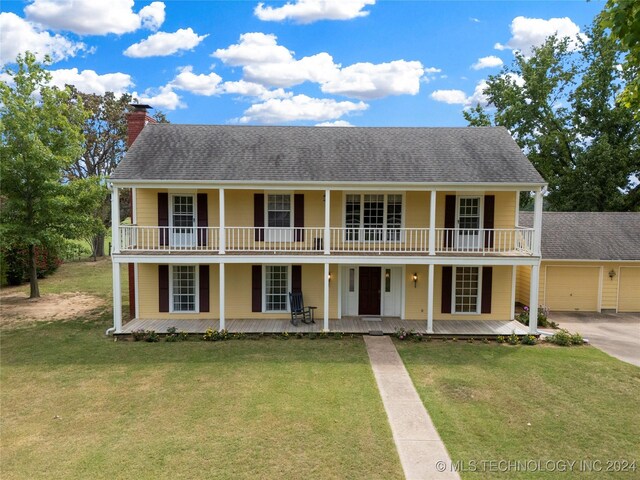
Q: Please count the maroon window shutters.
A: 12